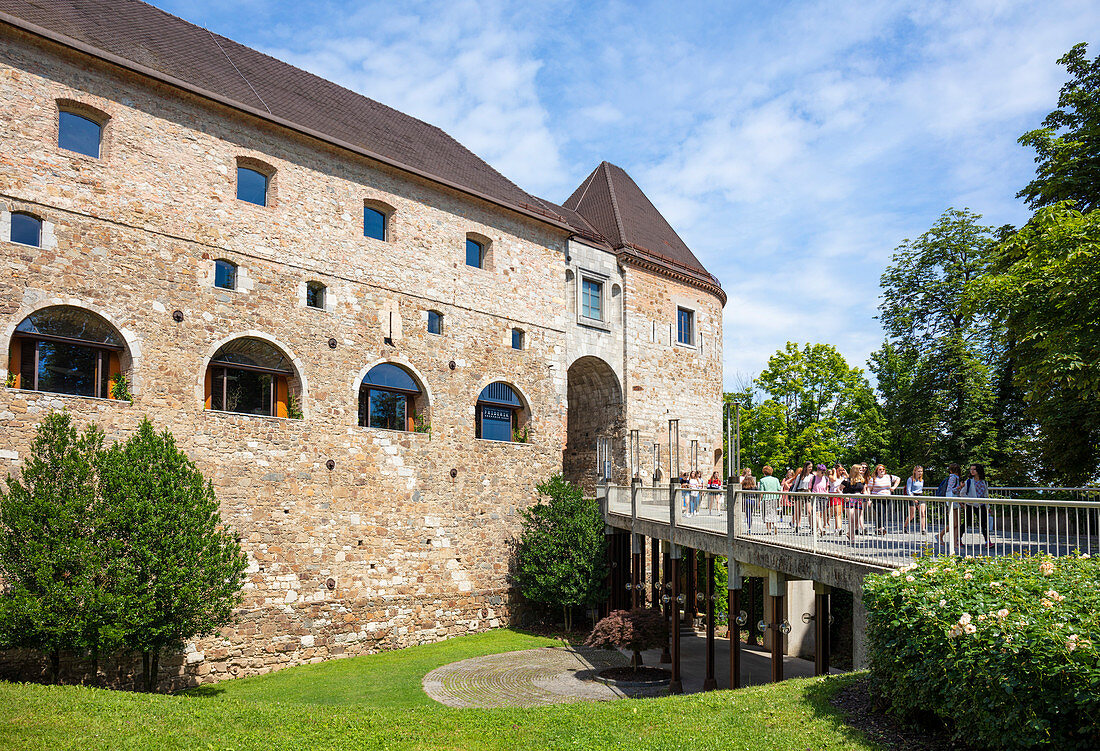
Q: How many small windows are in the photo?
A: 11